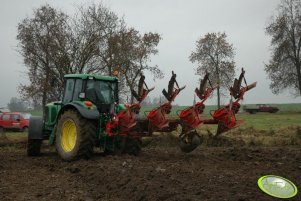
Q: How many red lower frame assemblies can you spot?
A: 4